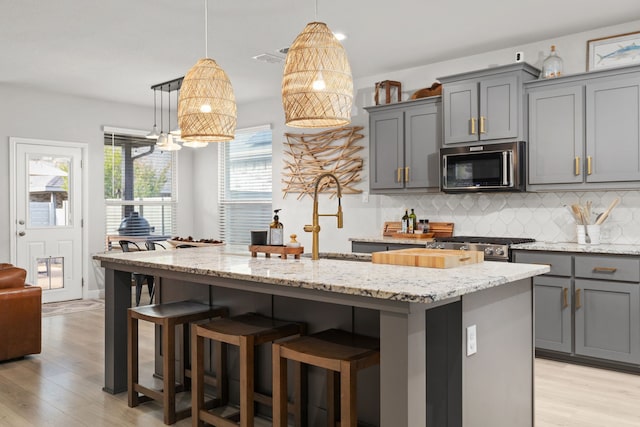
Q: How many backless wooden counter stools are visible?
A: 3